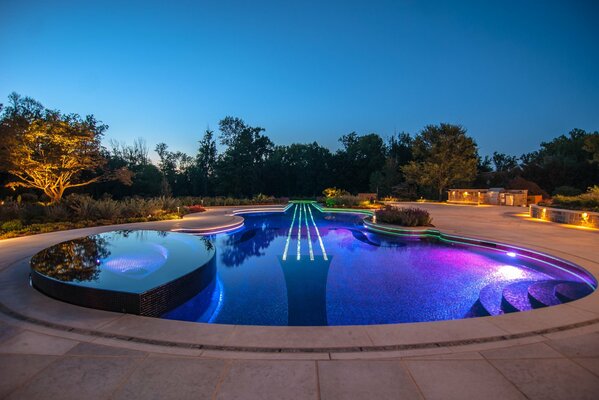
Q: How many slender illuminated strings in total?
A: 4